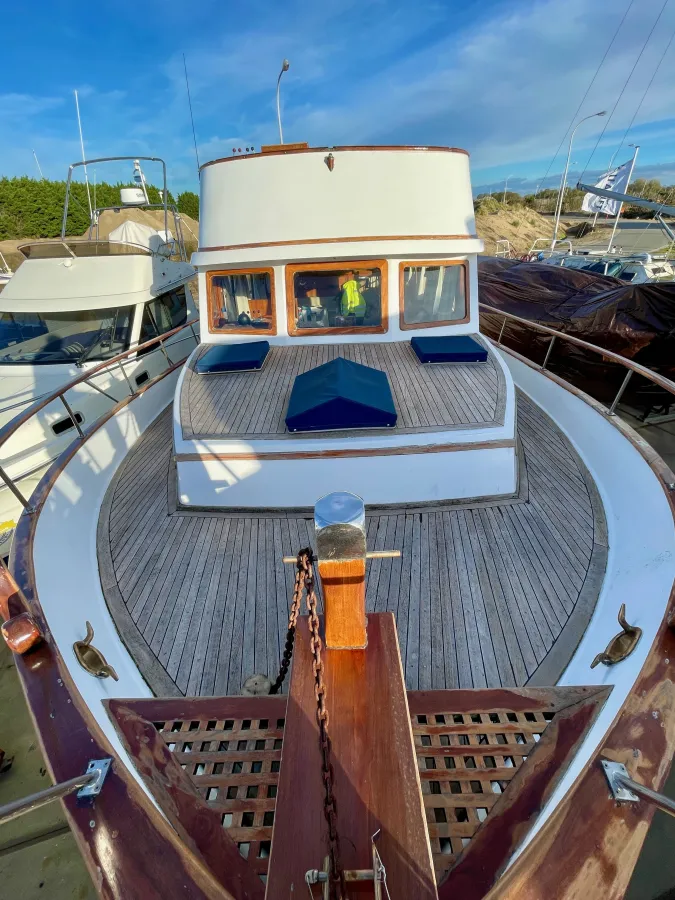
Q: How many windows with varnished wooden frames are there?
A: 3